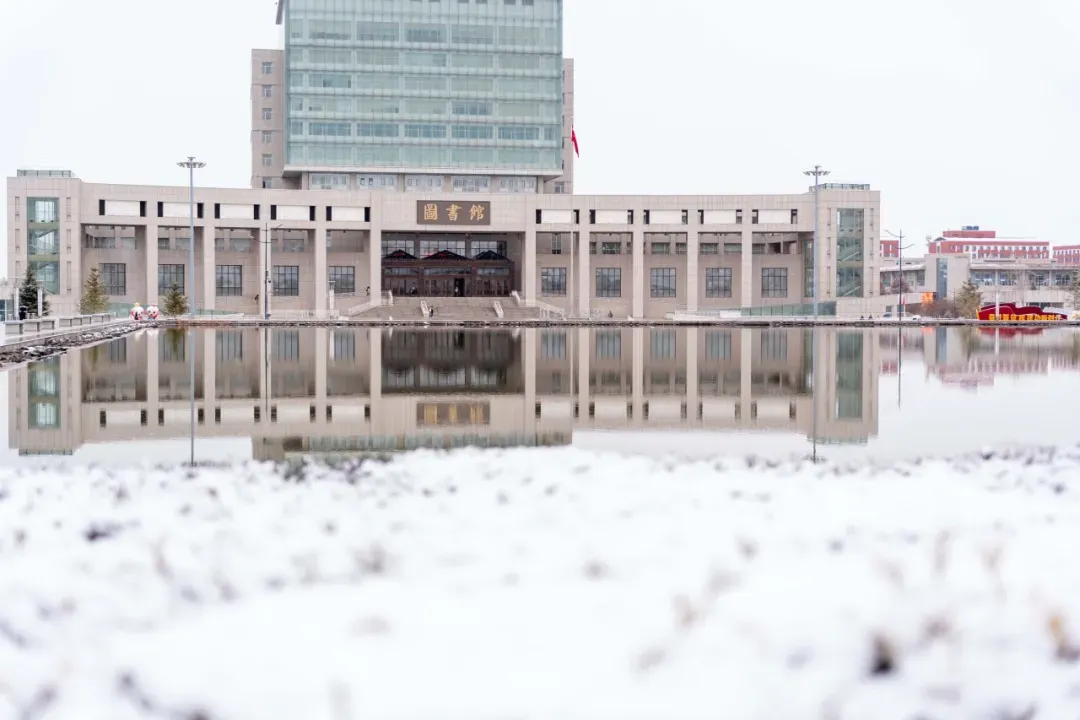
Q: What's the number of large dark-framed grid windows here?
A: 10